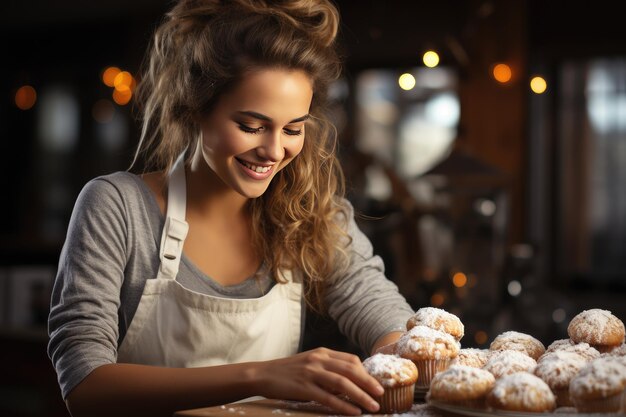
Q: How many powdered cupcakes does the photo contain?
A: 13